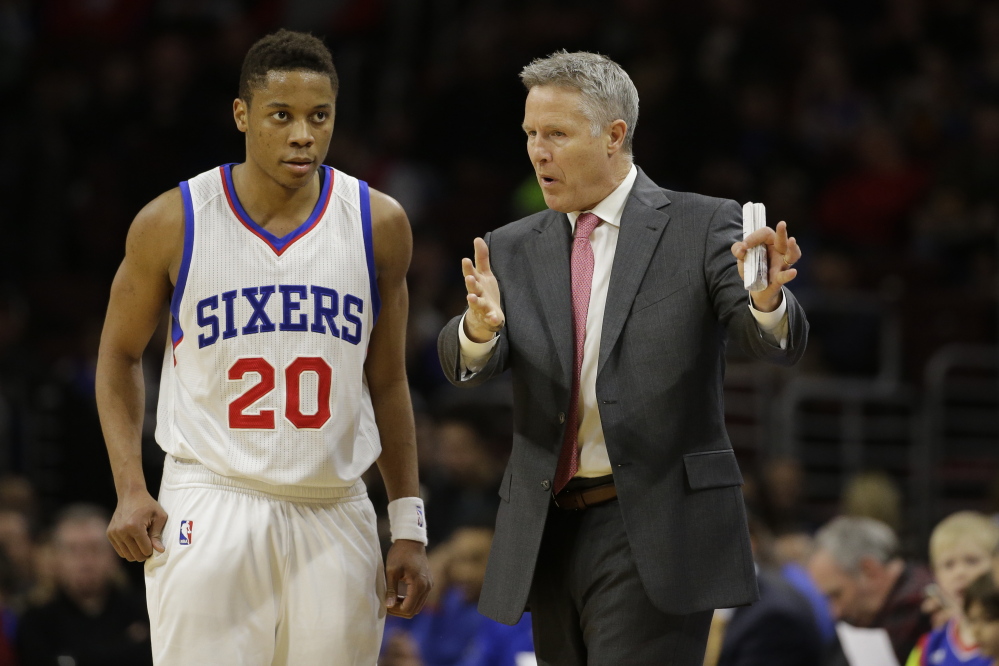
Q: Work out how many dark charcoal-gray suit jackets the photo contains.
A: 1